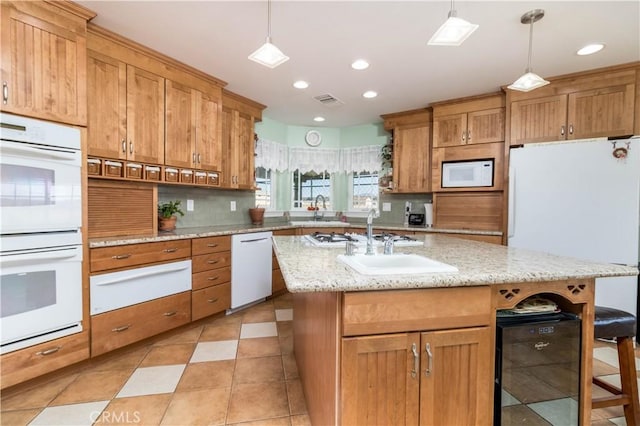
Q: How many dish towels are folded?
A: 0